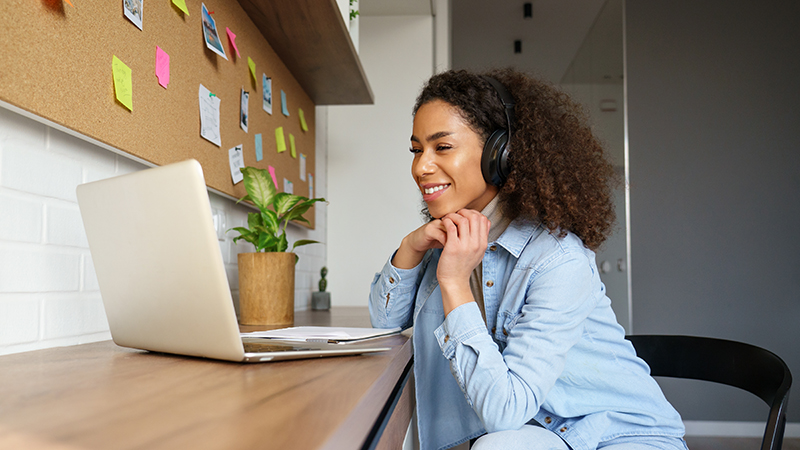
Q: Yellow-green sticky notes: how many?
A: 6